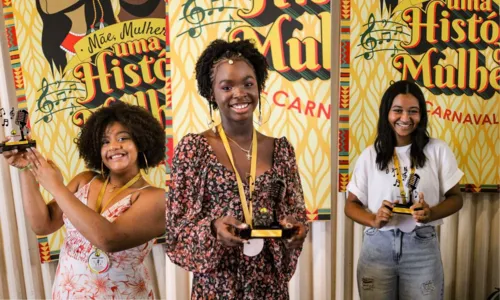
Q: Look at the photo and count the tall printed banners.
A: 3